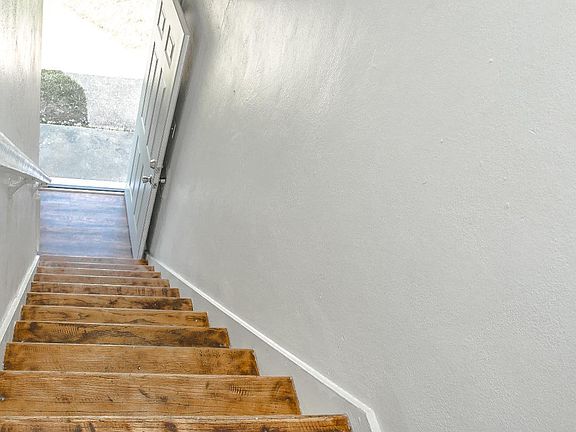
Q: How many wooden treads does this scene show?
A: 11